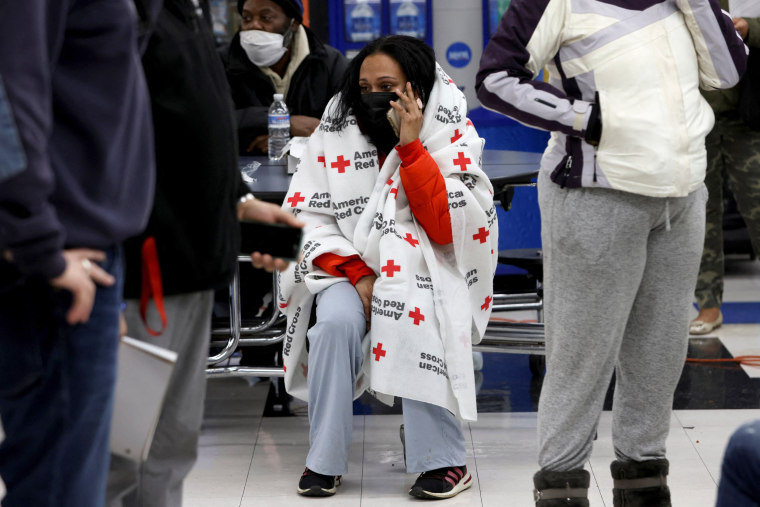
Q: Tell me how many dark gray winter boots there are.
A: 2